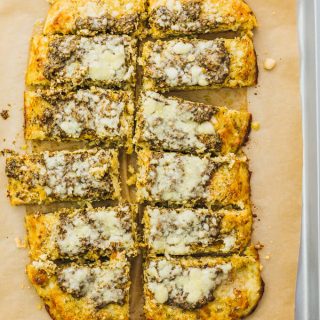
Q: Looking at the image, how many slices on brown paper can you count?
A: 12